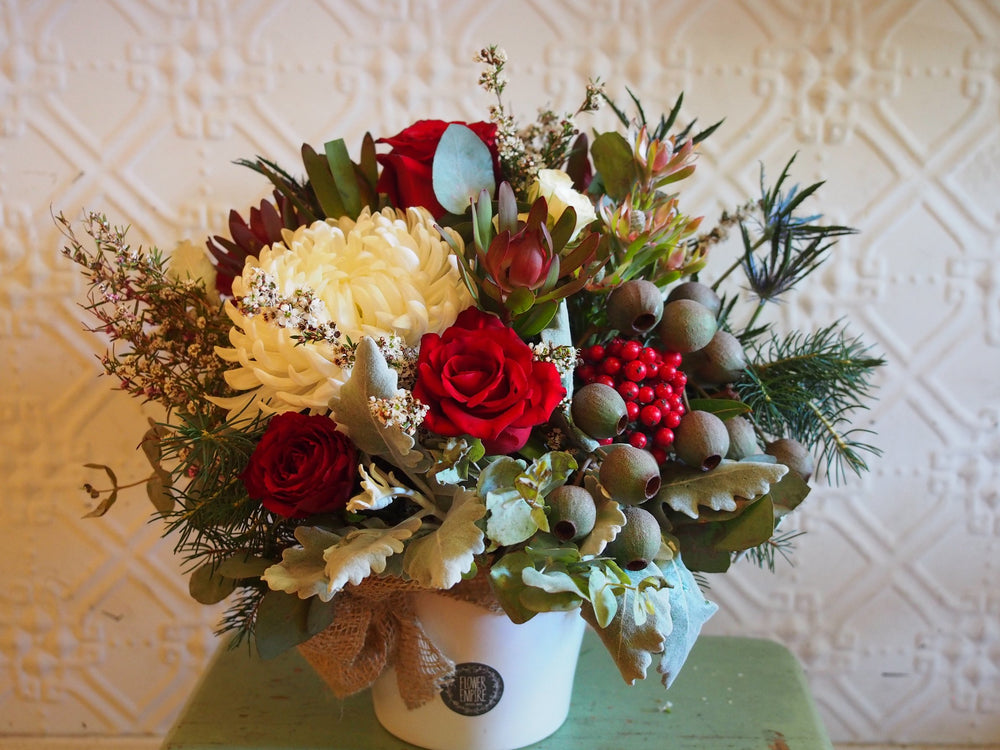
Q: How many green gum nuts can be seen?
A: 11